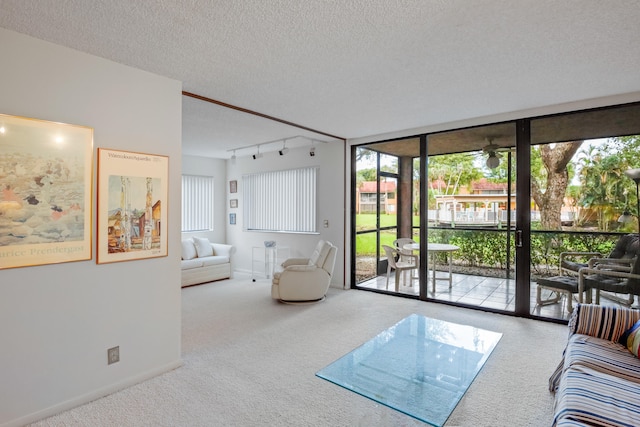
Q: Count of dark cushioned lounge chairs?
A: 2